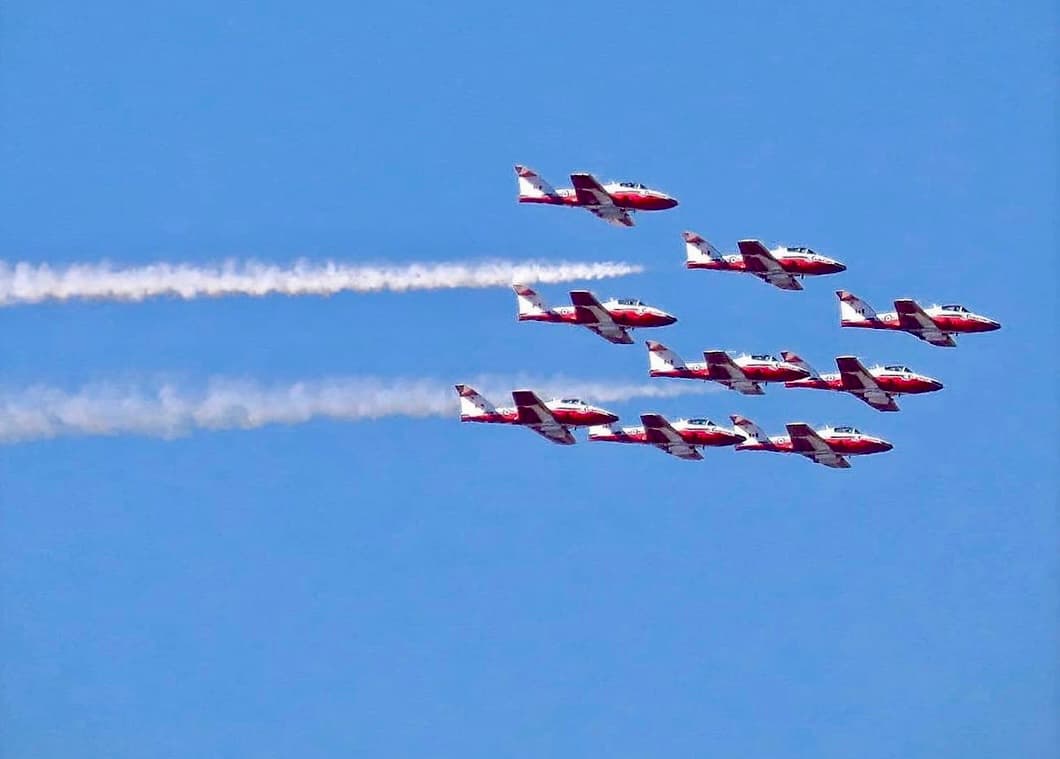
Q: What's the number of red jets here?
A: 9